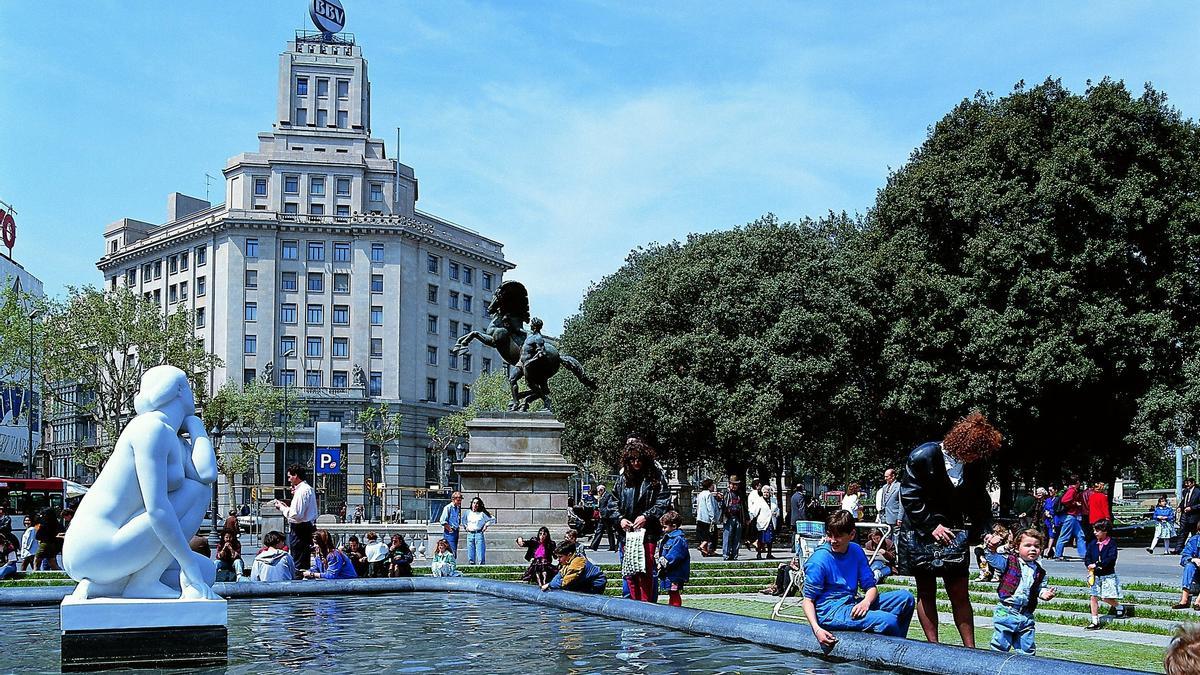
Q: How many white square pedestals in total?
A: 1